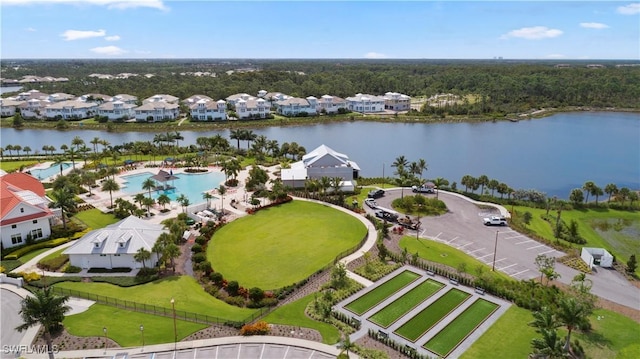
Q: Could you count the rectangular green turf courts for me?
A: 4